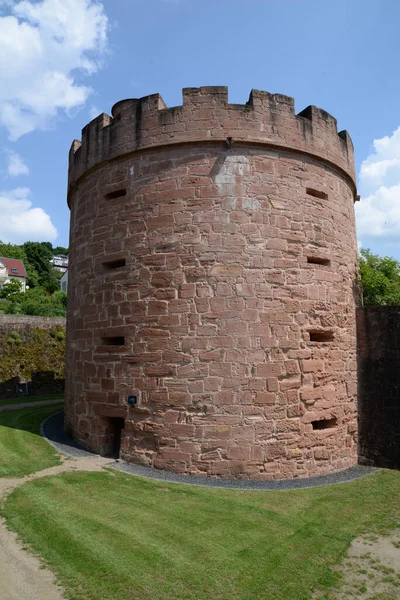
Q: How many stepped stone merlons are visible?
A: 7